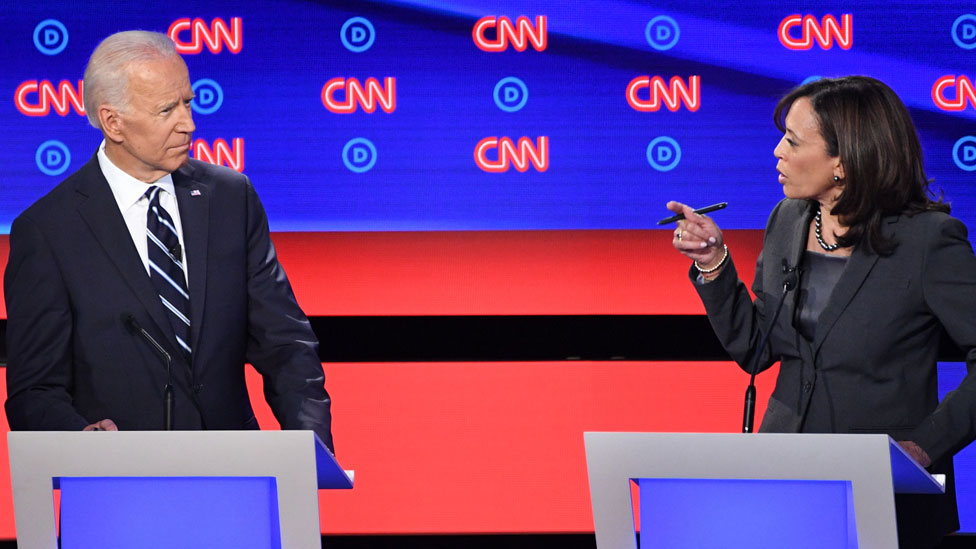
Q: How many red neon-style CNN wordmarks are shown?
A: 9